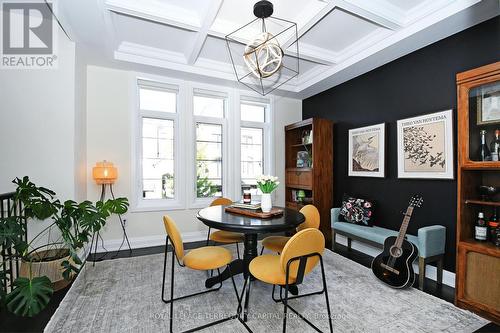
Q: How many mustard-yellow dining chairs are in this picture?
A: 4